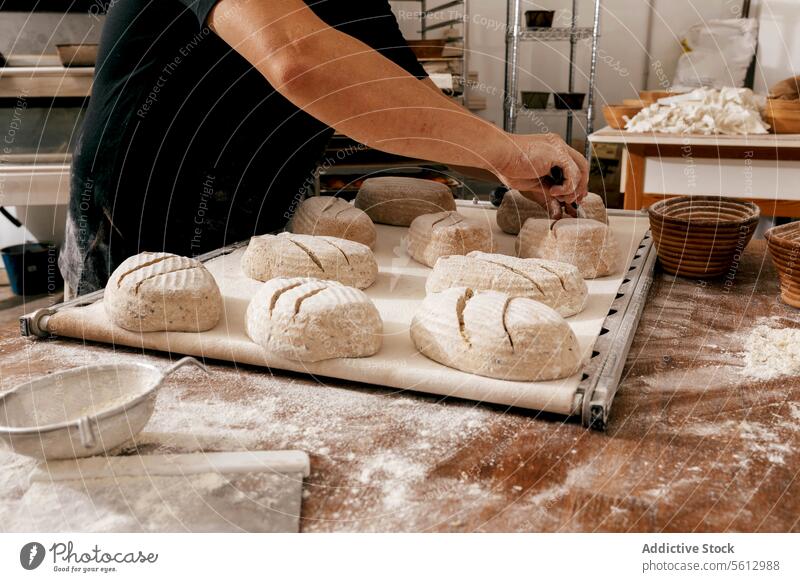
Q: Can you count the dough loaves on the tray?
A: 10